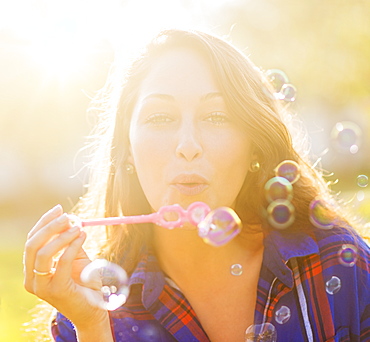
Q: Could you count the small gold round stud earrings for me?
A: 2